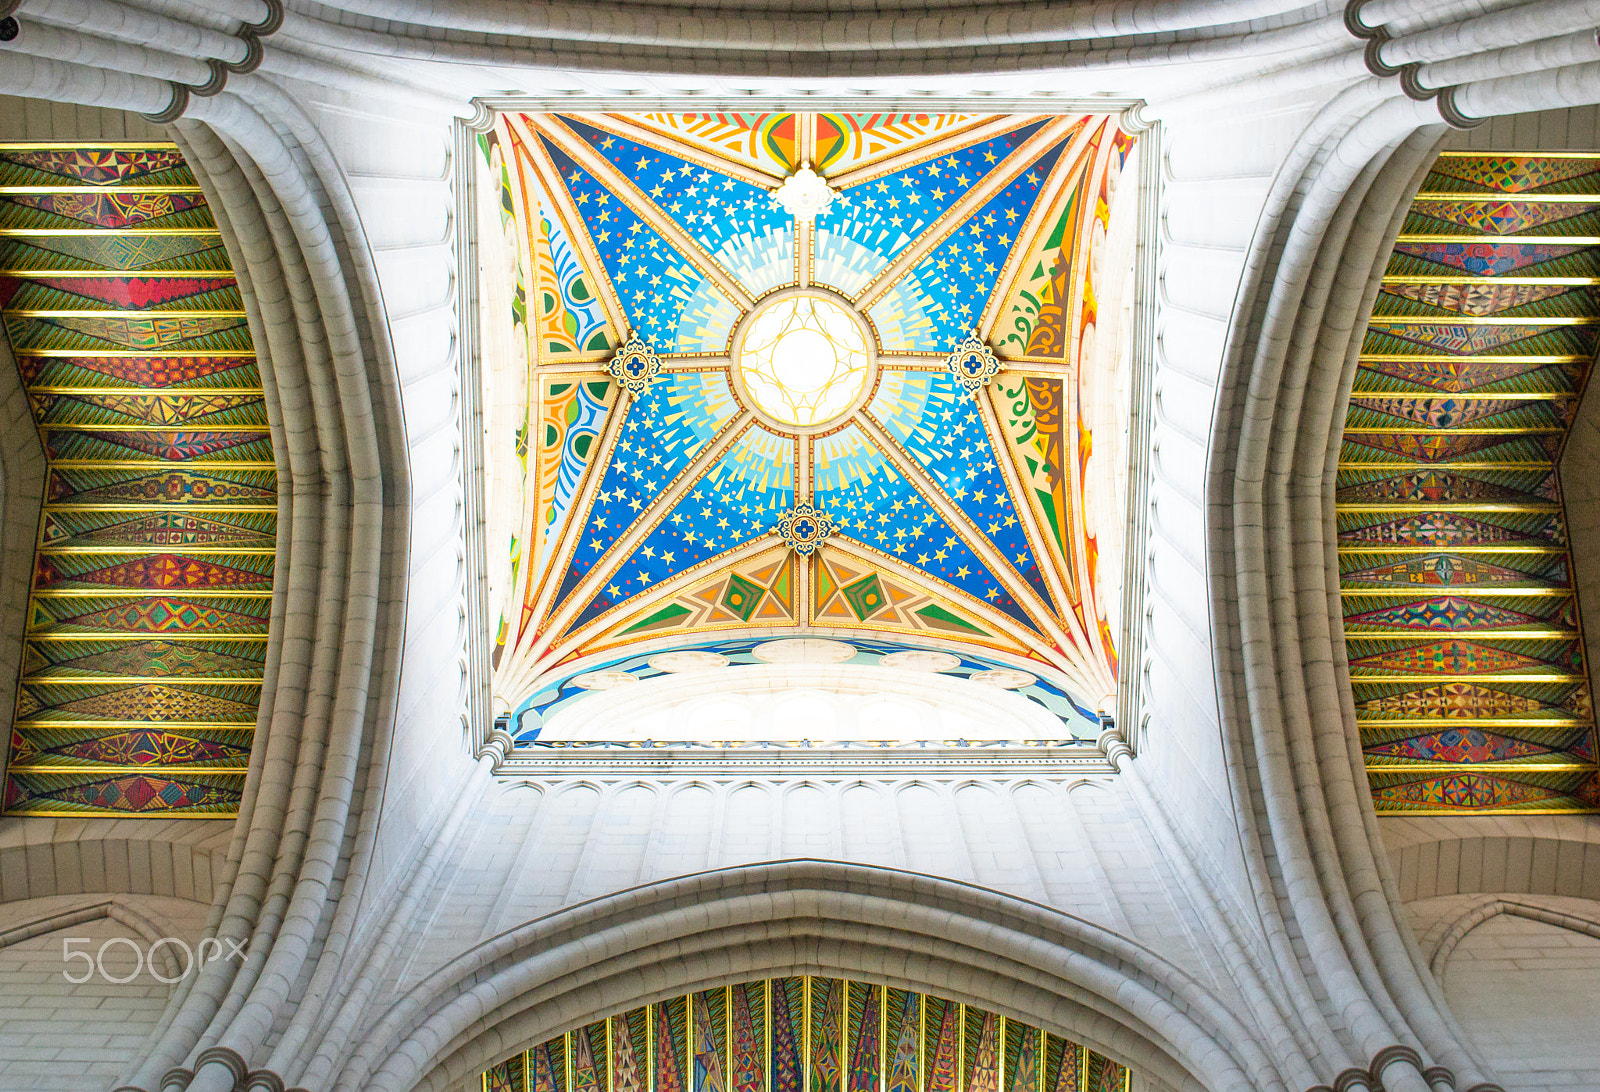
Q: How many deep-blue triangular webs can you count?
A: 8